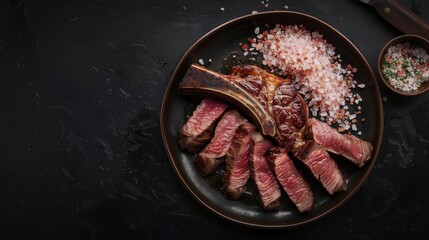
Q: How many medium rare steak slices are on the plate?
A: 7